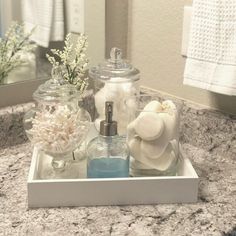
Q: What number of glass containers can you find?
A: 4